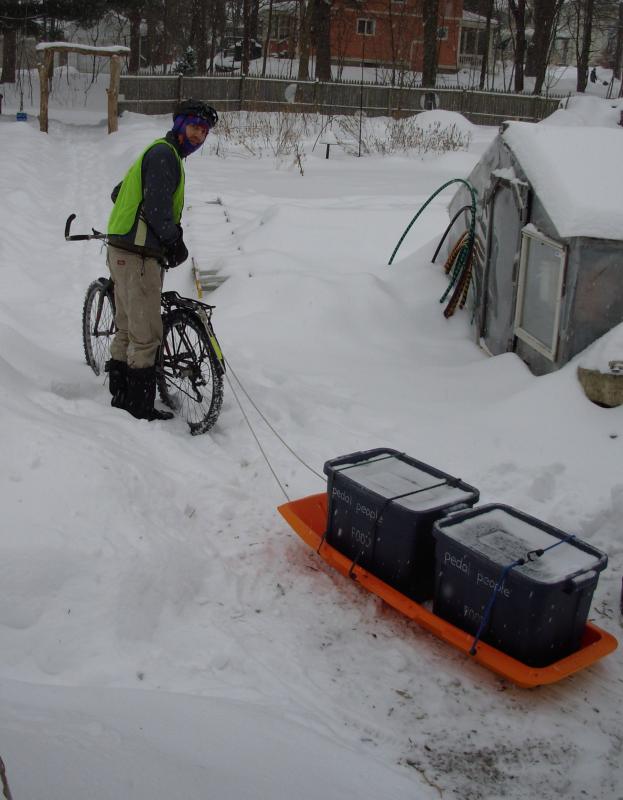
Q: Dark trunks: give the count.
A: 2